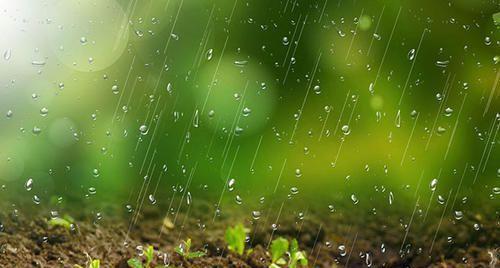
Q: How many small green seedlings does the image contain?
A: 6